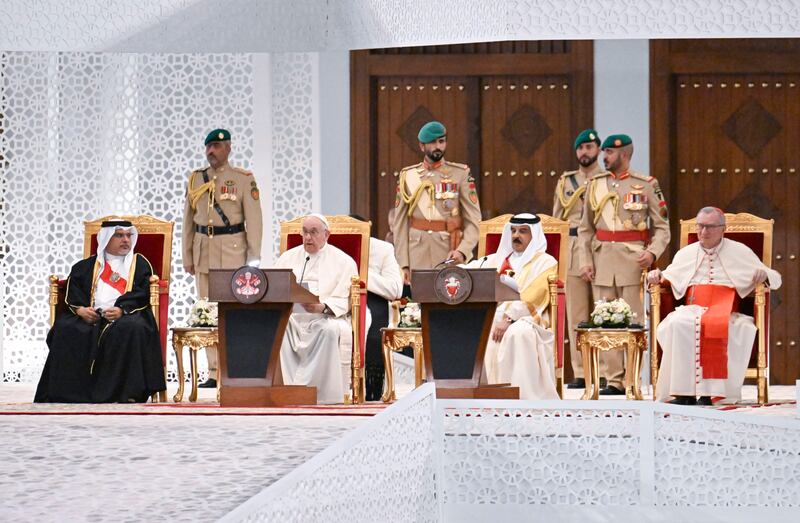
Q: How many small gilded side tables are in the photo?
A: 3